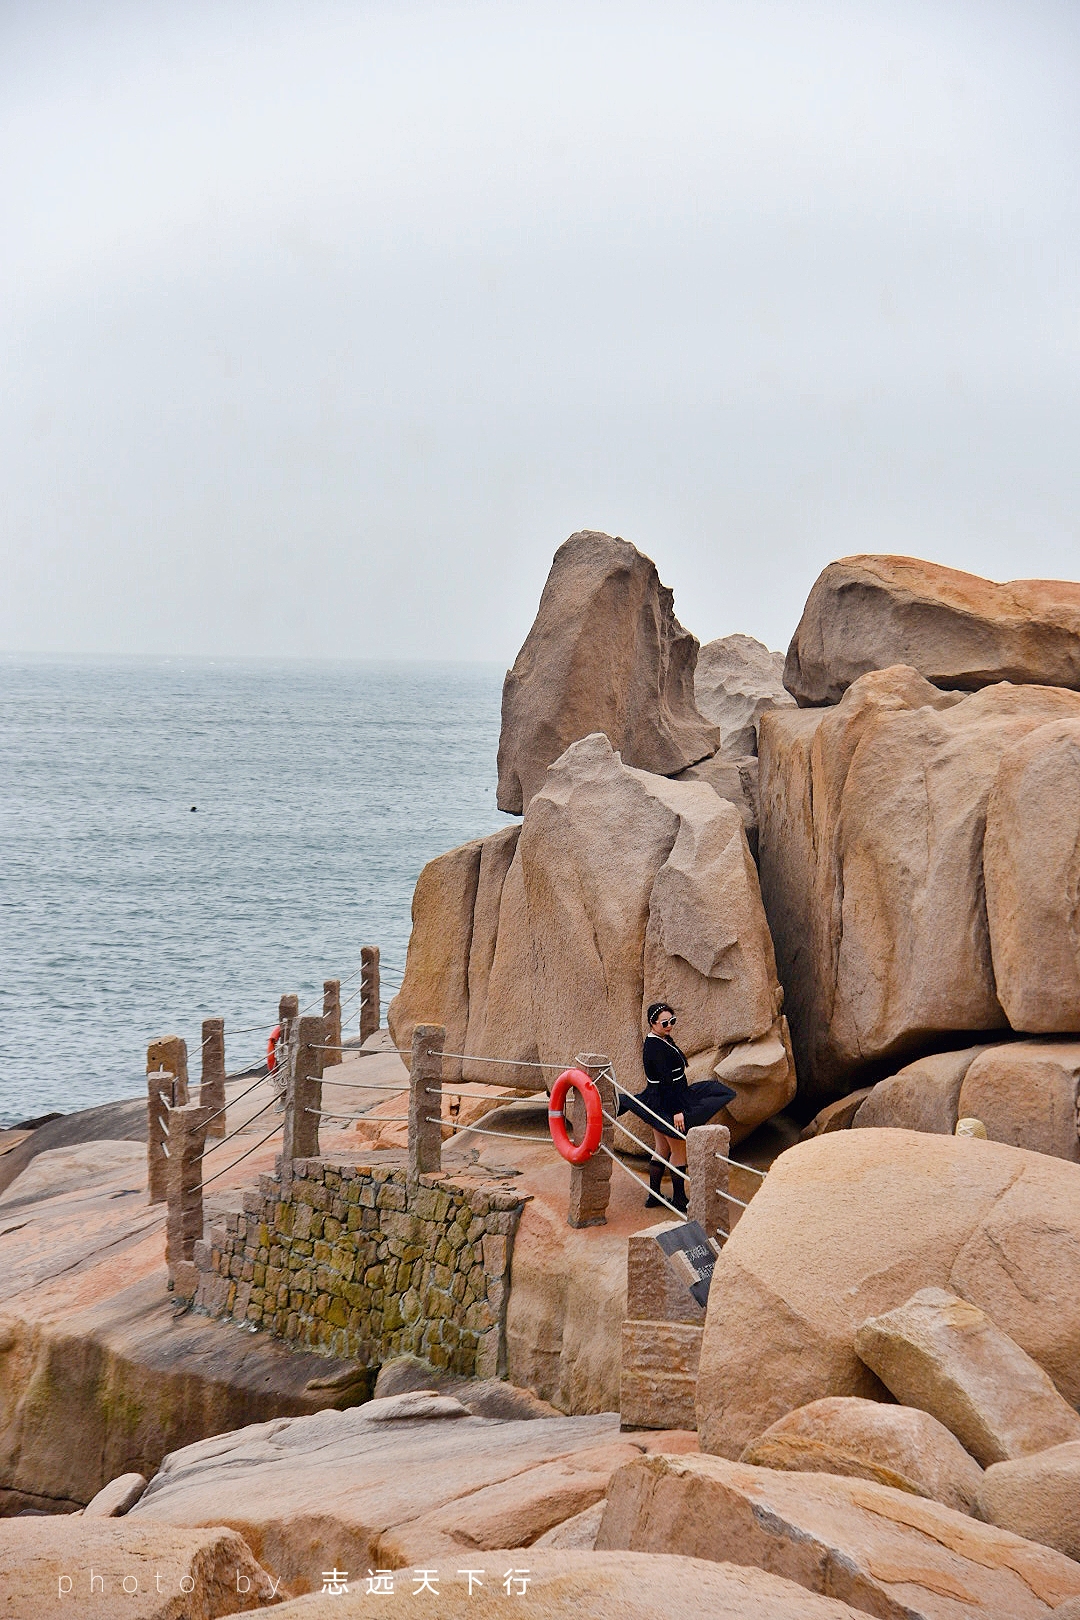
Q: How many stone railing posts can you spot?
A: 11